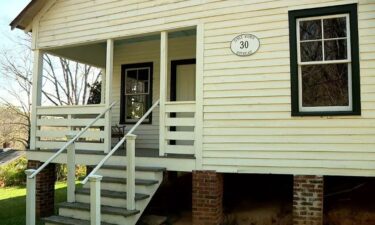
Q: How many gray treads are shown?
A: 5